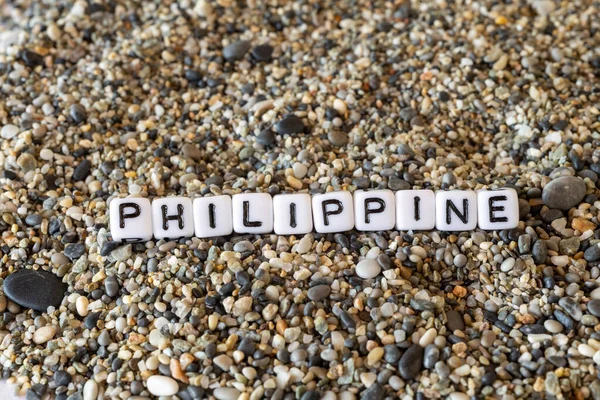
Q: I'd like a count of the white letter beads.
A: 10